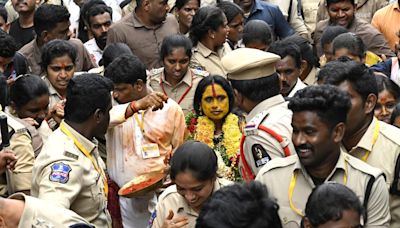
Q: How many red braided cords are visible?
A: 1